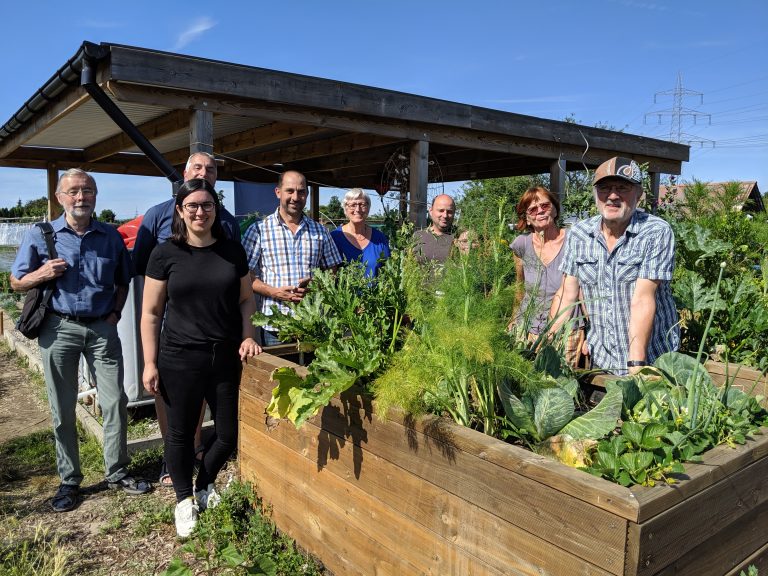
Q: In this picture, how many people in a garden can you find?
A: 9